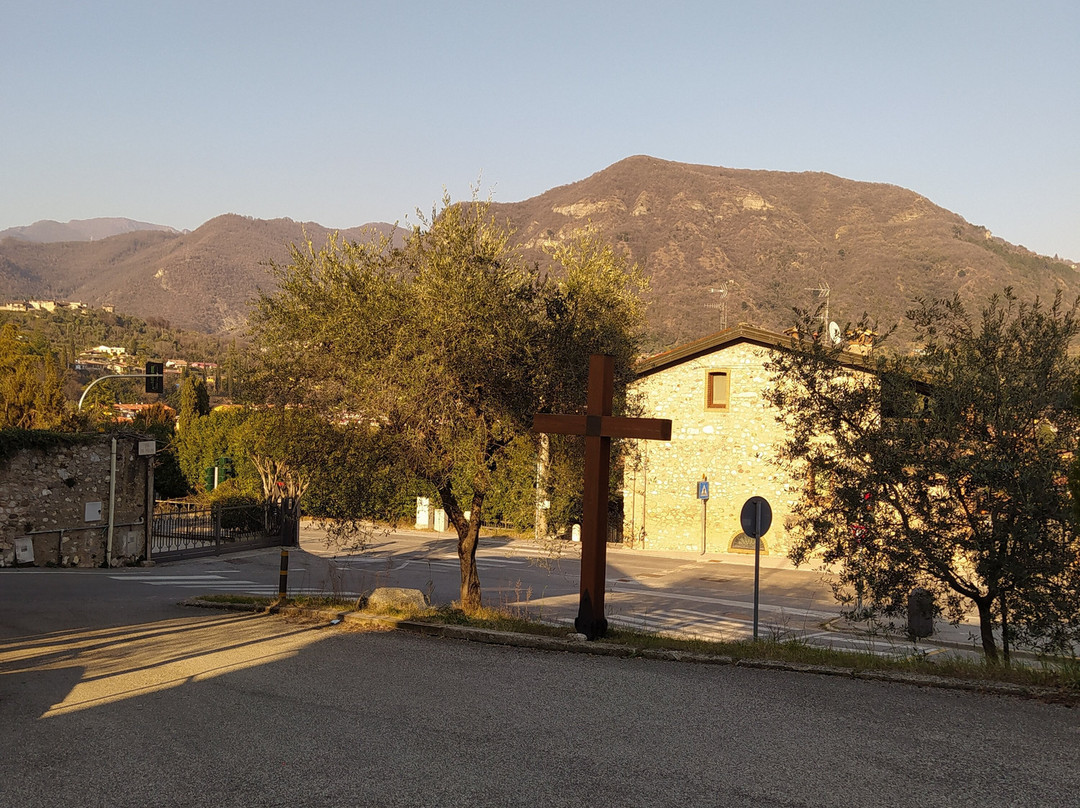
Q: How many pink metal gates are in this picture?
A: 0